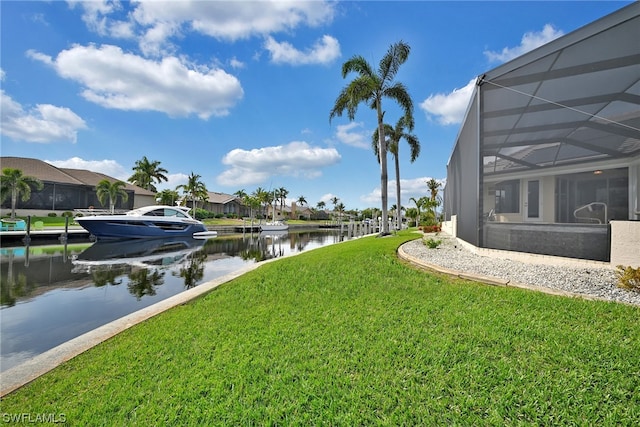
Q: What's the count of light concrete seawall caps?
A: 1